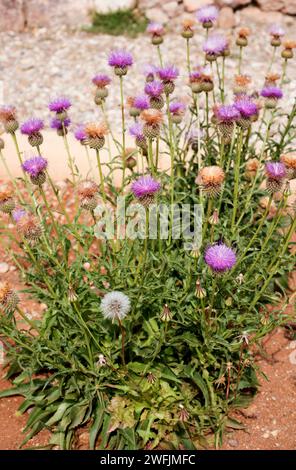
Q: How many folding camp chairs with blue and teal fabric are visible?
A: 0